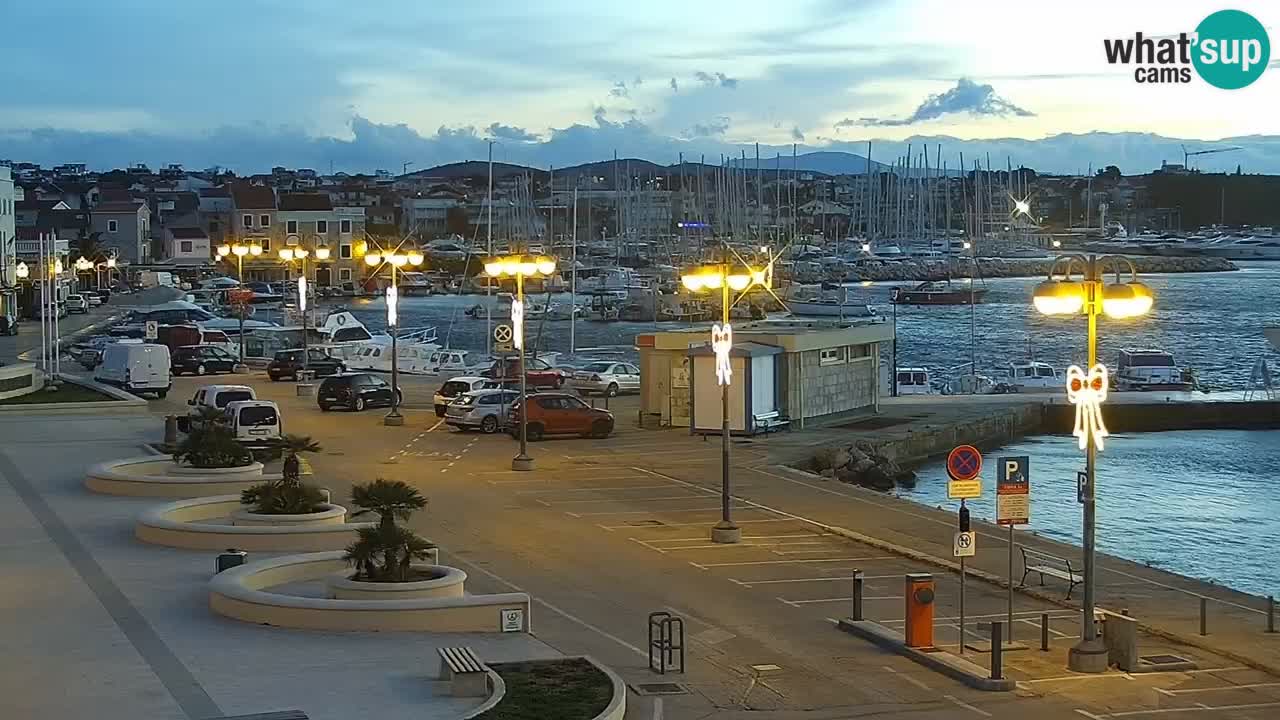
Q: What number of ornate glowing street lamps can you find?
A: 6